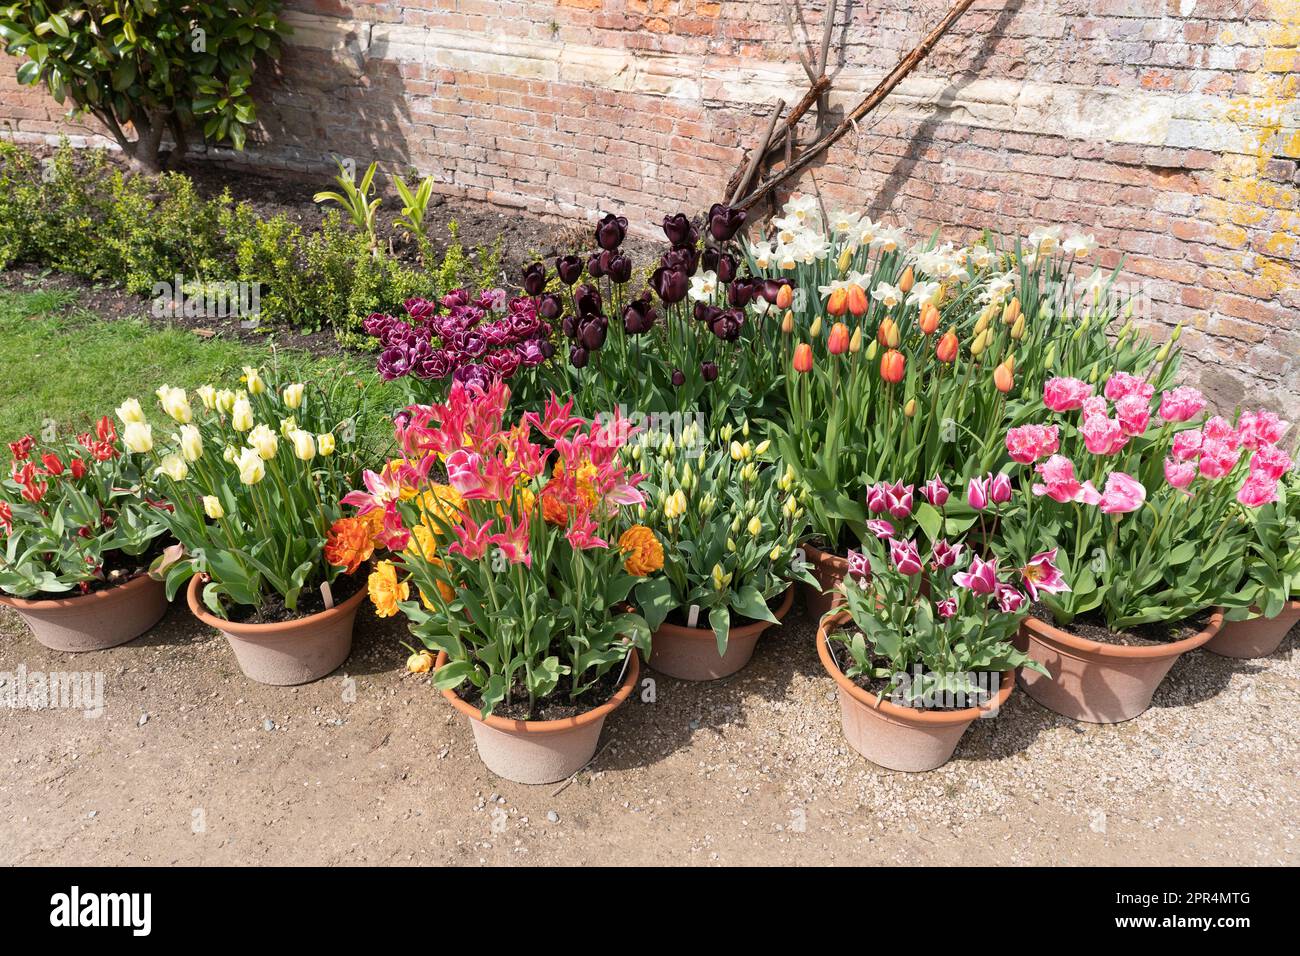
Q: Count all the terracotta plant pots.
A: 8